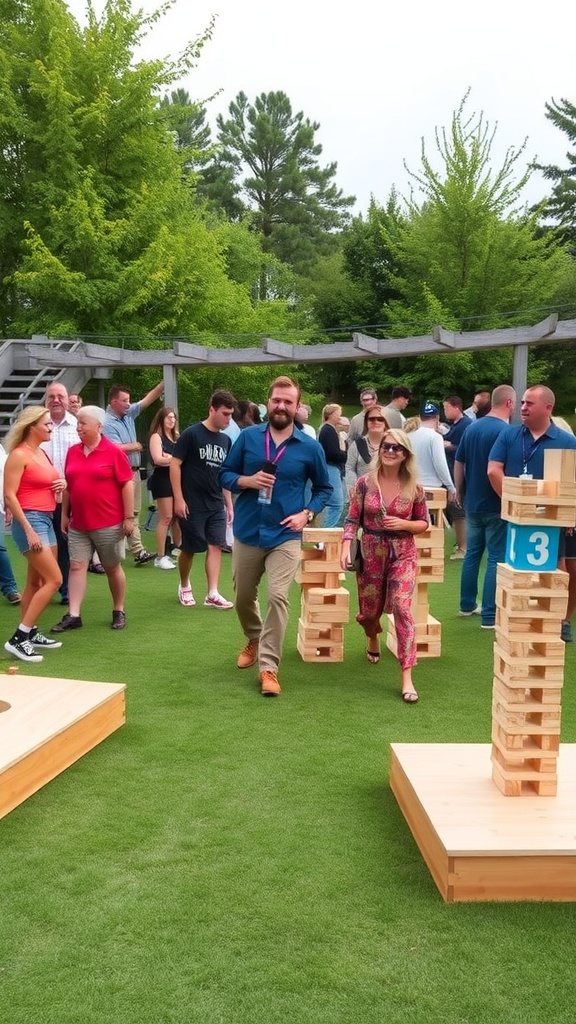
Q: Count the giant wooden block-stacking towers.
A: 3